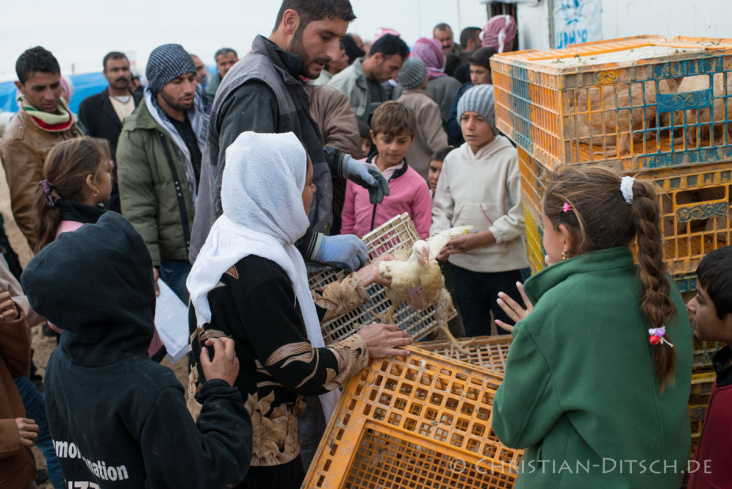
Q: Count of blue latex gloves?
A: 2